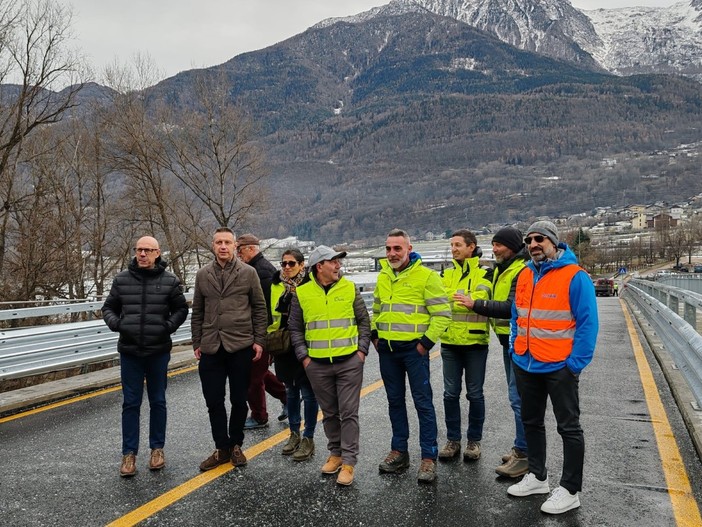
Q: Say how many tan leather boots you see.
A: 2